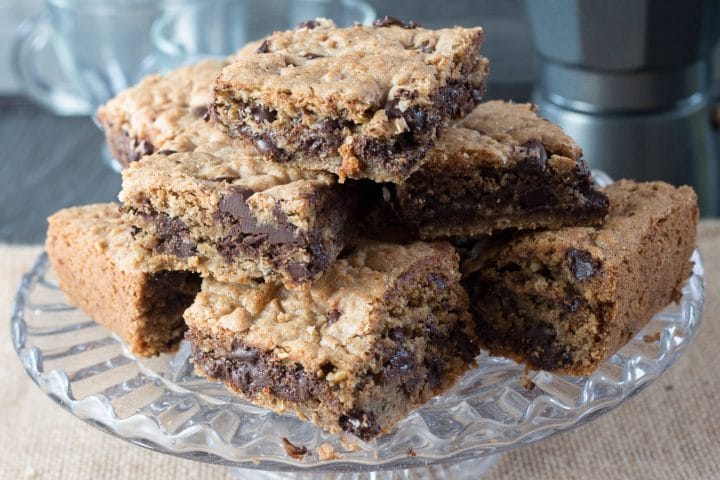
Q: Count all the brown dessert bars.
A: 7